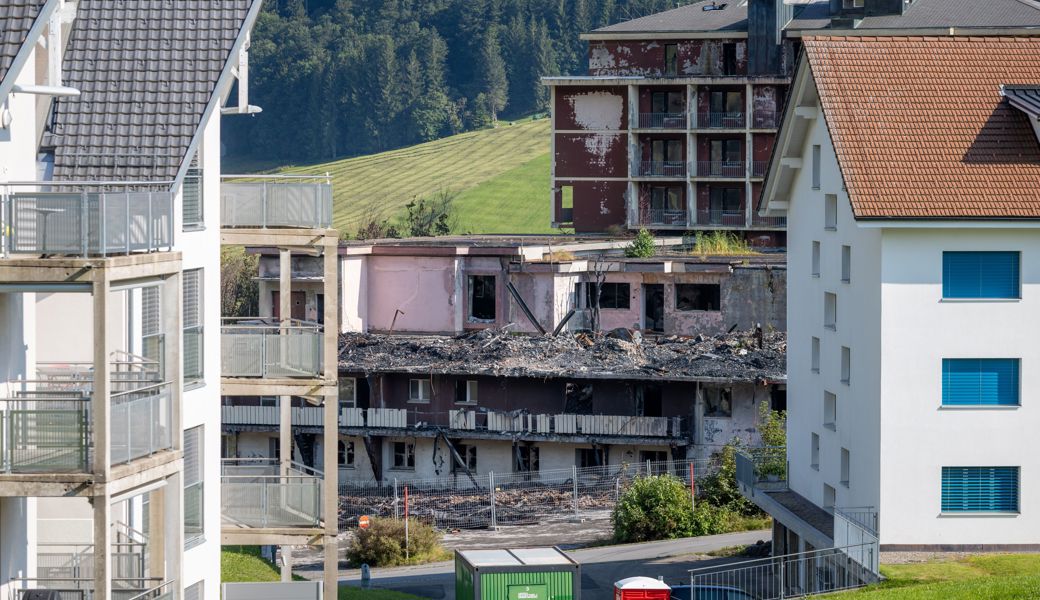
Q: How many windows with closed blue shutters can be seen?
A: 3